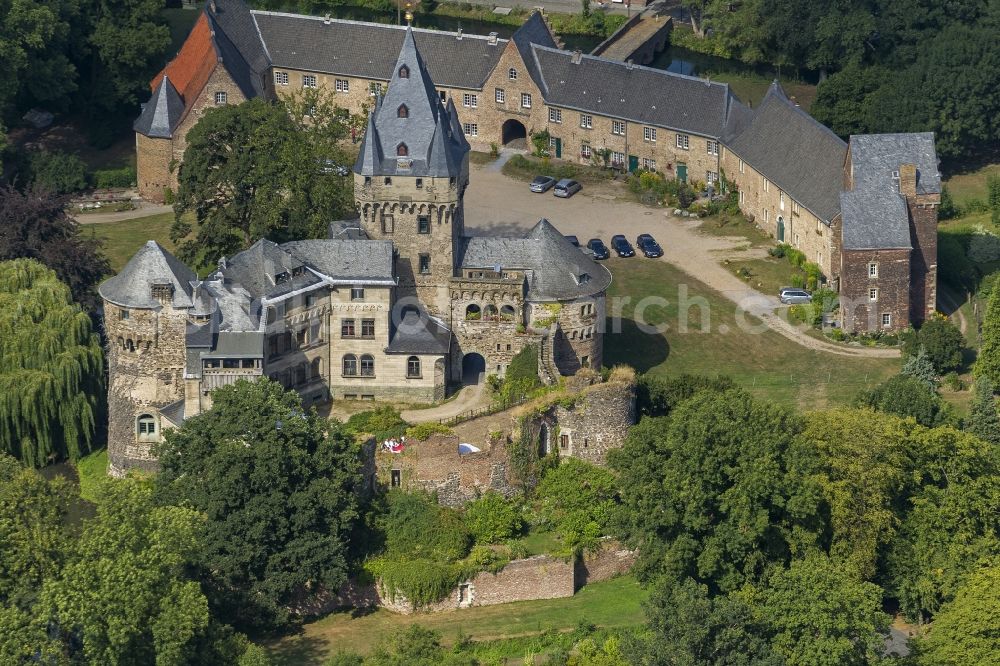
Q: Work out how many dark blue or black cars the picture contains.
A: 4